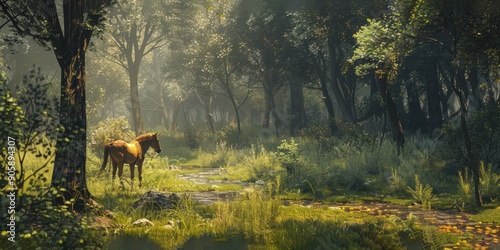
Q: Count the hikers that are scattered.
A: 0